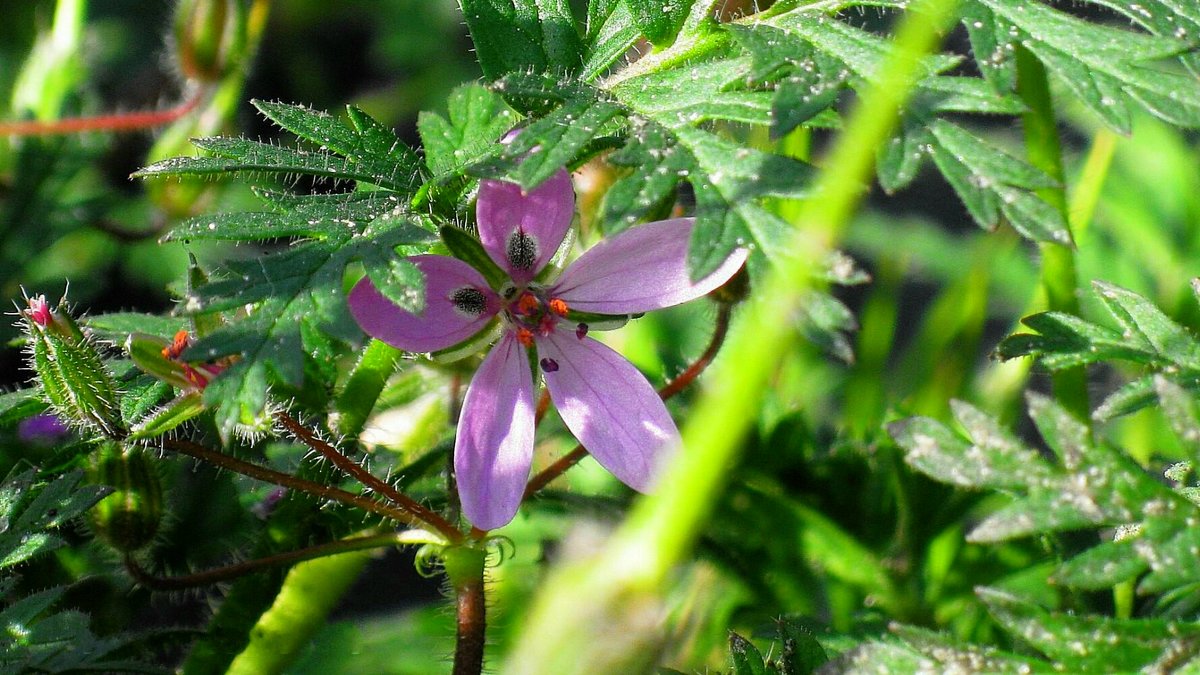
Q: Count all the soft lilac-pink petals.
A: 5